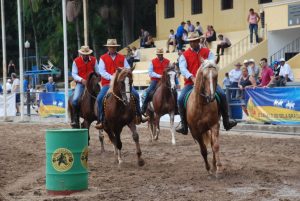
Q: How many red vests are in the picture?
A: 4